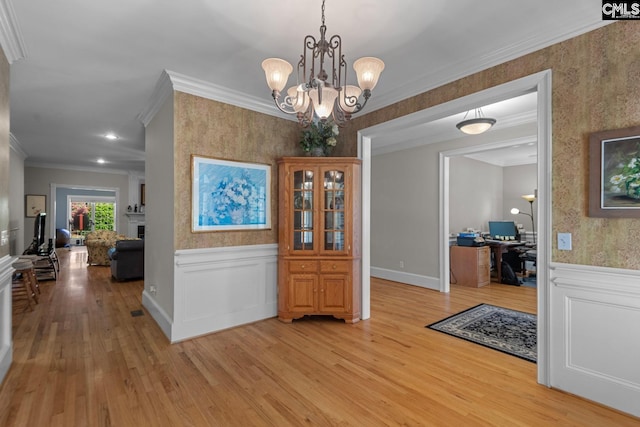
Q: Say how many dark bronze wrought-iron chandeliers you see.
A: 1